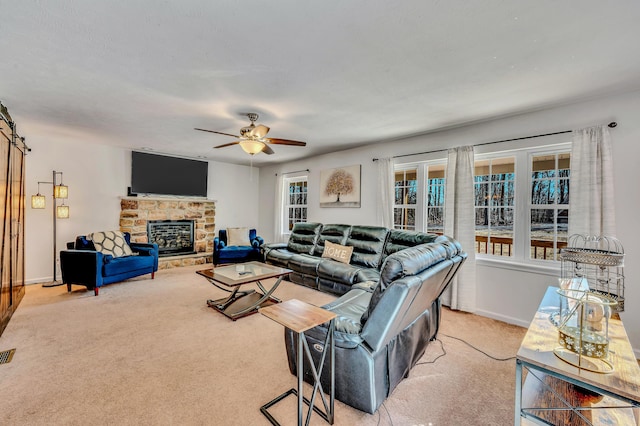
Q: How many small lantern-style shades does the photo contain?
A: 3